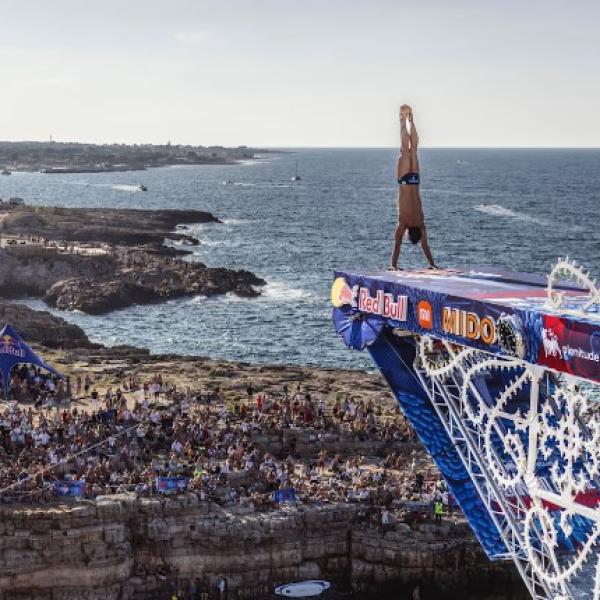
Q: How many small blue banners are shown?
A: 3